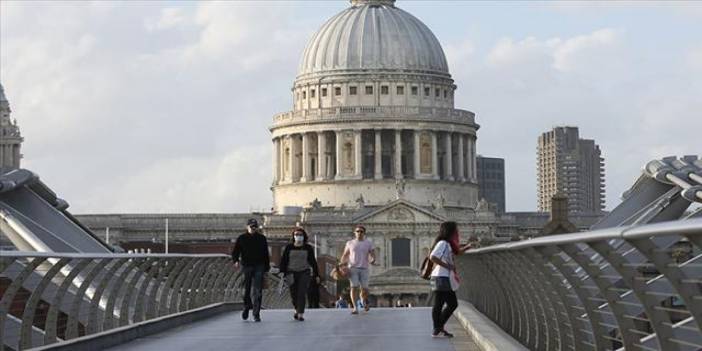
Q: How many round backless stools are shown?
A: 0